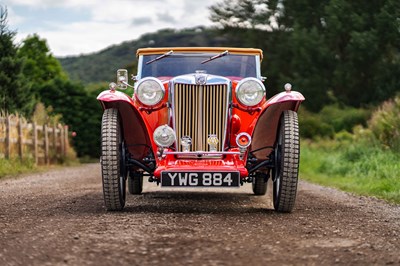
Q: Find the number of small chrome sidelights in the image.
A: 2